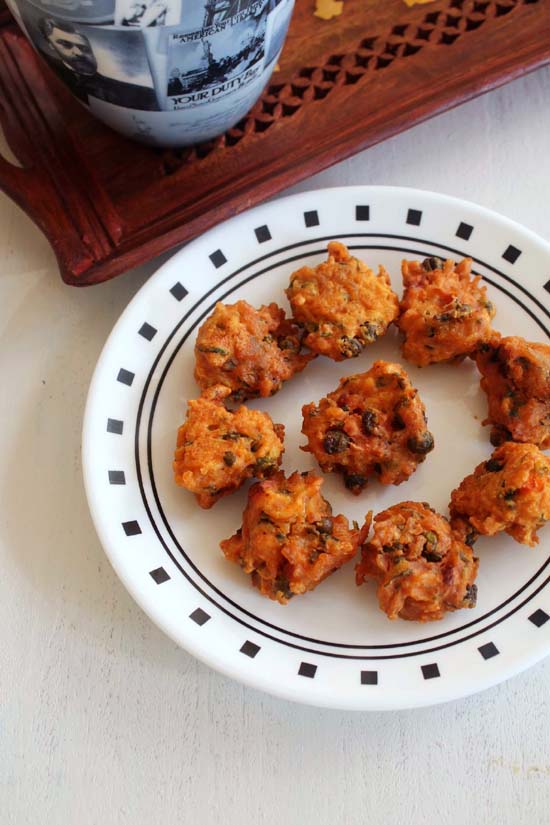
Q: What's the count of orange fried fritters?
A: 9